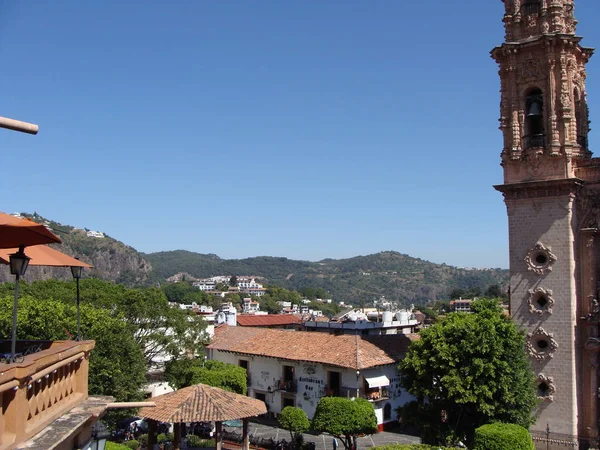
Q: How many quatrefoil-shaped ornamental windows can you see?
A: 4